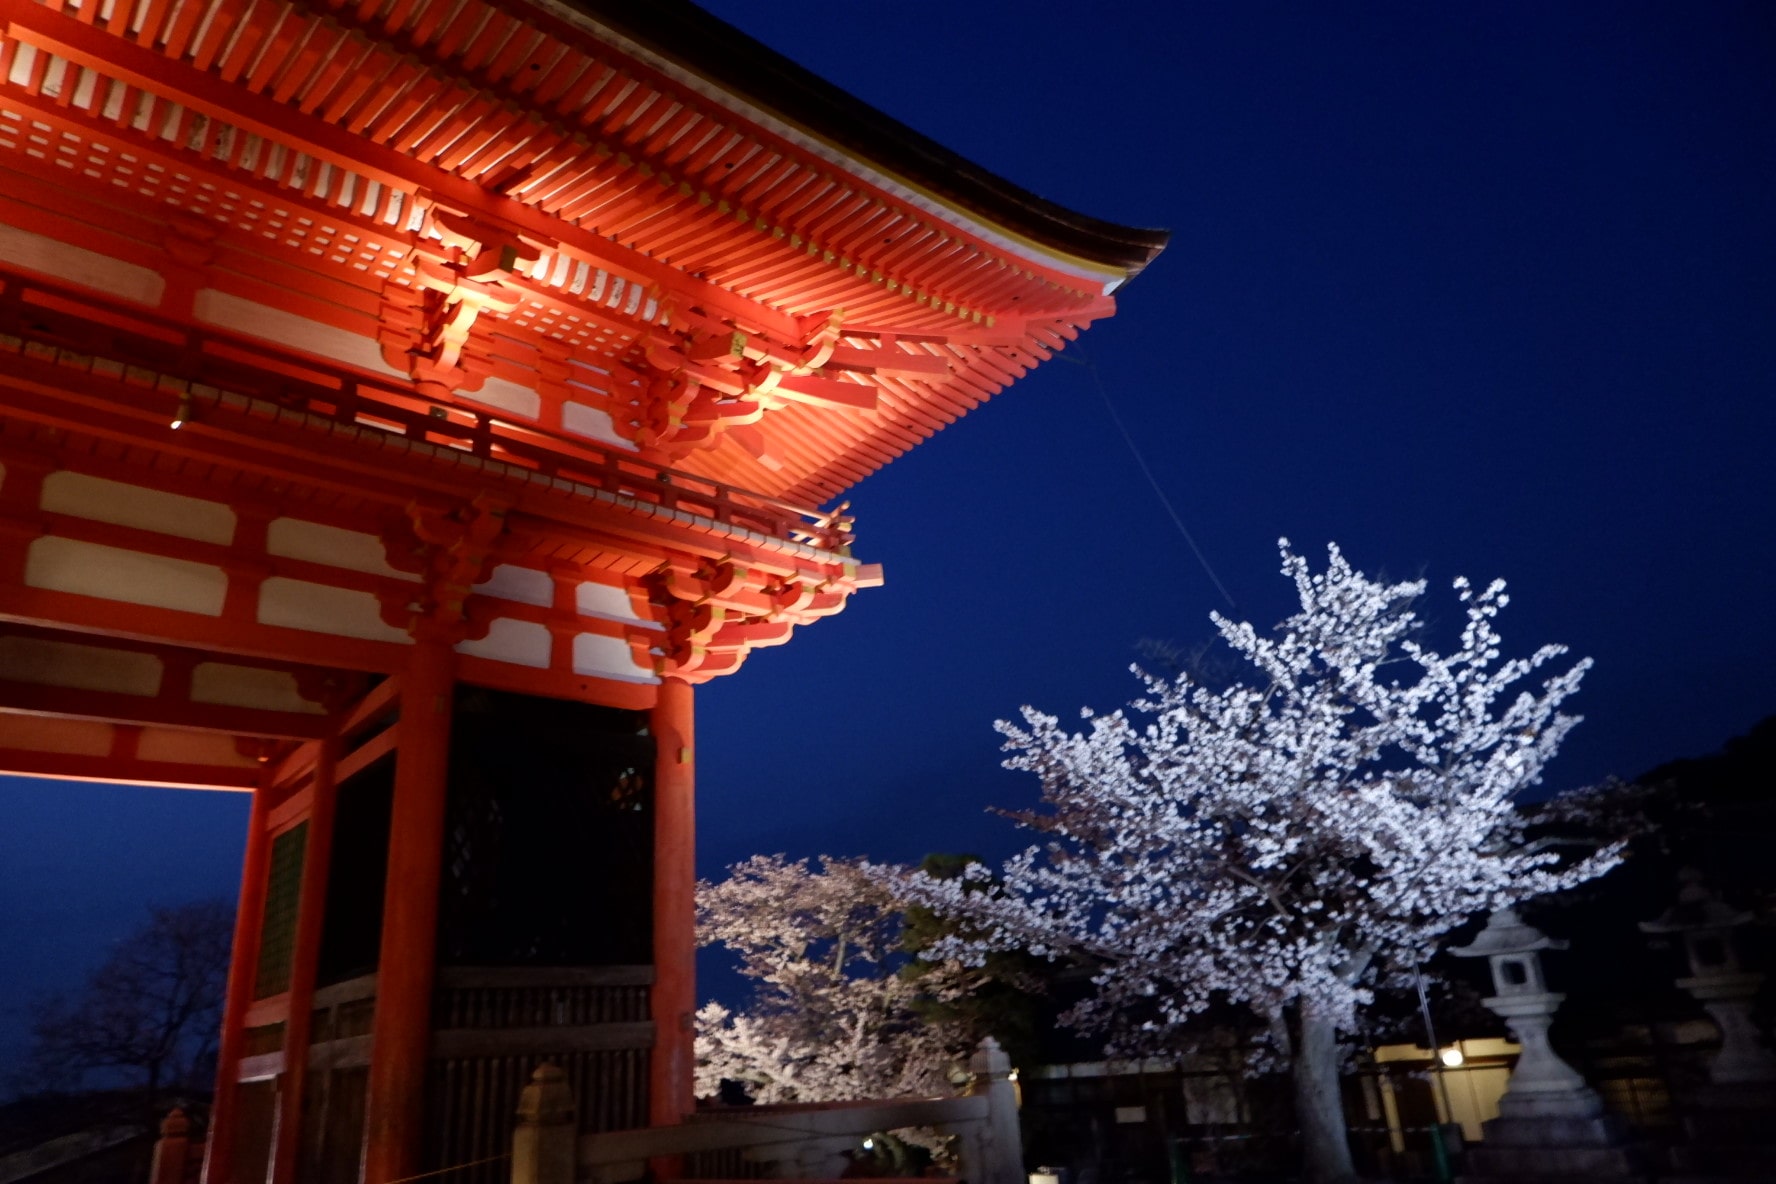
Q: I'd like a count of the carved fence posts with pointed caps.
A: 3